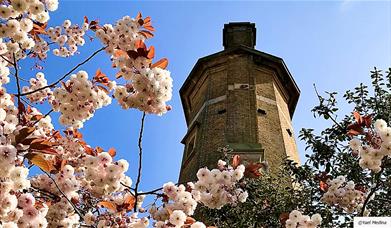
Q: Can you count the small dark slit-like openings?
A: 3